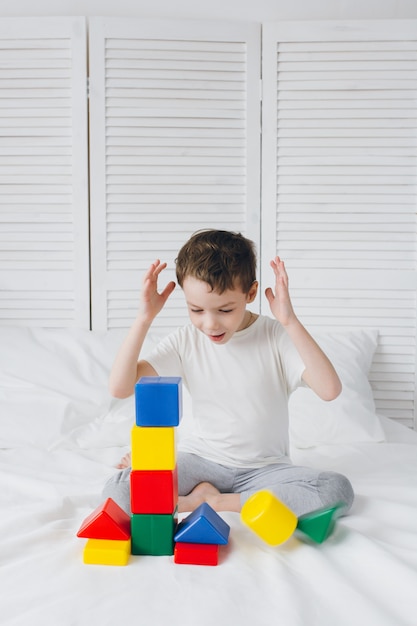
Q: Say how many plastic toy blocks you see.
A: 10